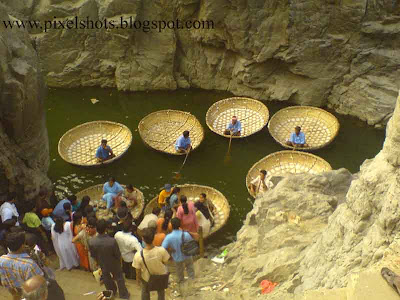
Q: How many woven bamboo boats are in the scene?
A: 7